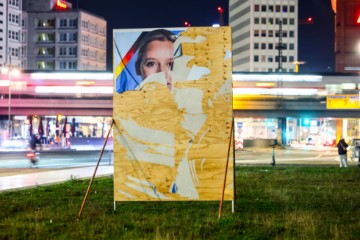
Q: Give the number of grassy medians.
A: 1